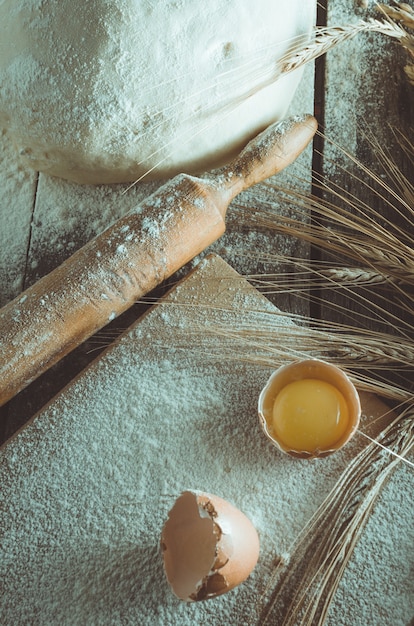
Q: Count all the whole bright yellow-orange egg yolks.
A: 1